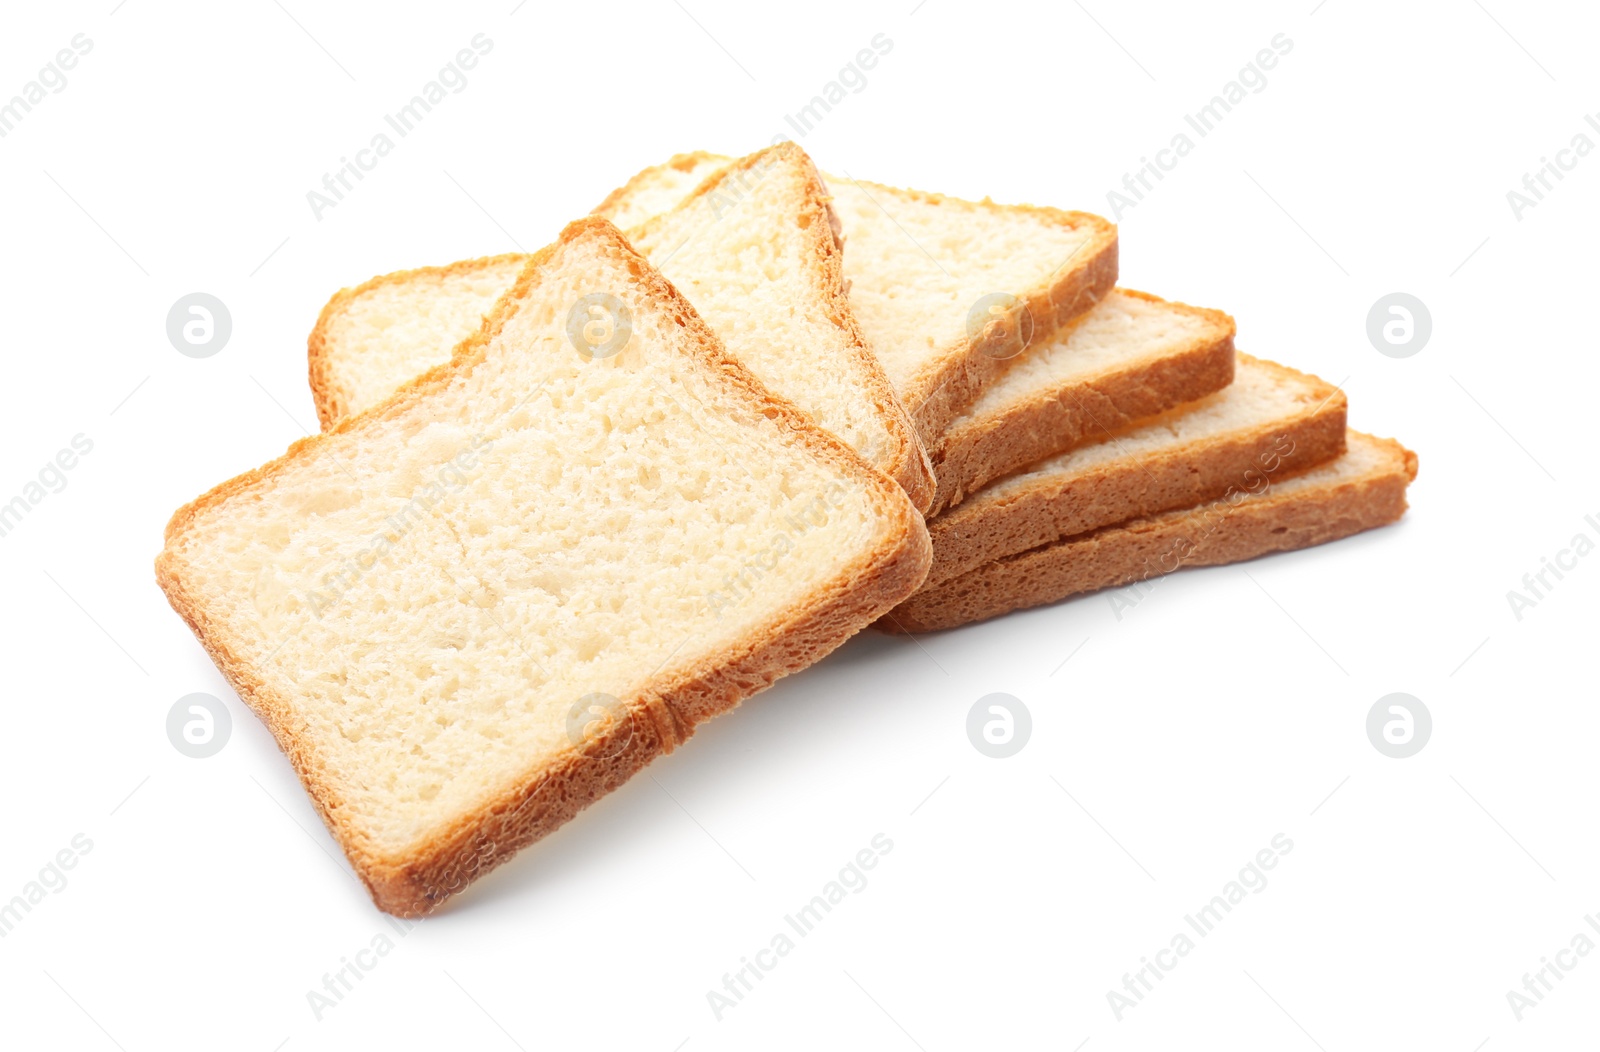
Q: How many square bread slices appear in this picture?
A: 6